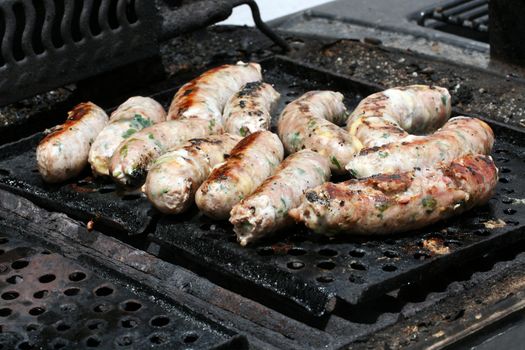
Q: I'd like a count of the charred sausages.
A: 12